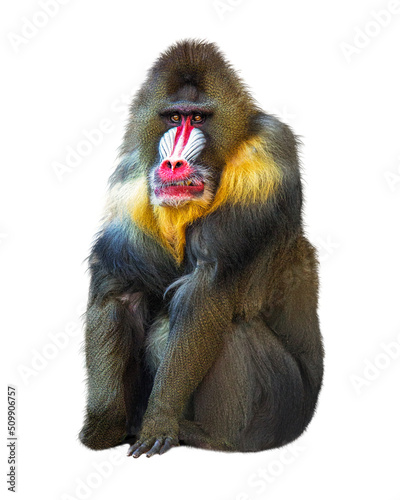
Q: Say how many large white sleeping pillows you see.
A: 0